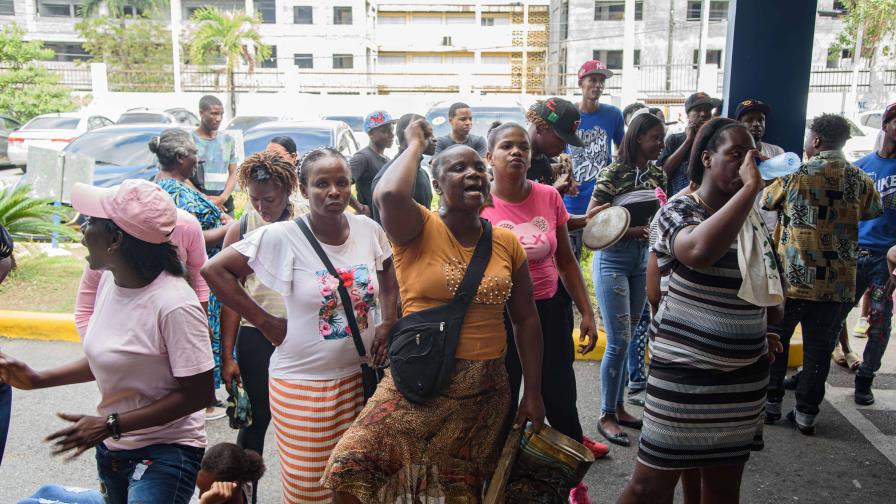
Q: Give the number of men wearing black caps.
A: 3